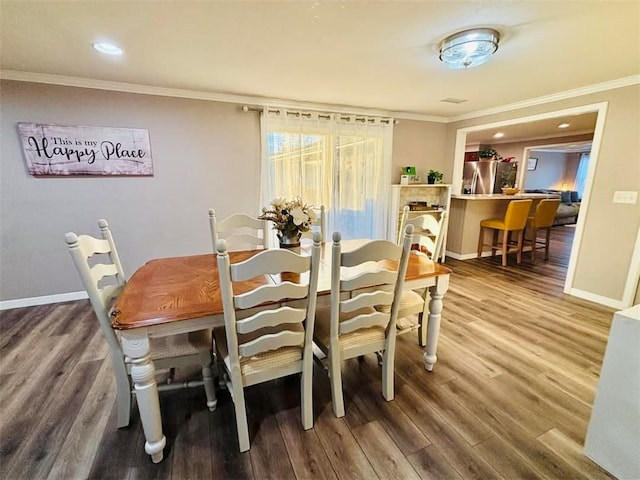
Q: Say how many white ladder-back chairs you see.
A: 6